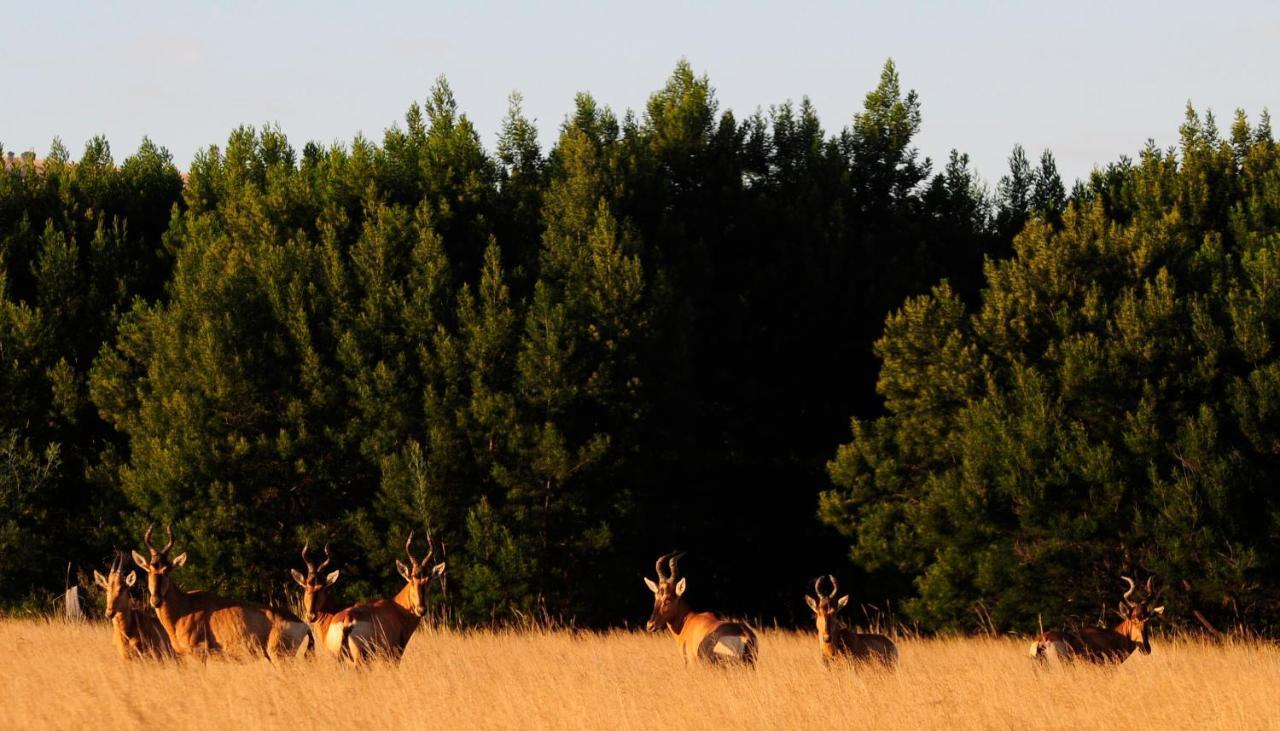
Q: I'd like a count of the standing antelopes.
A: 7